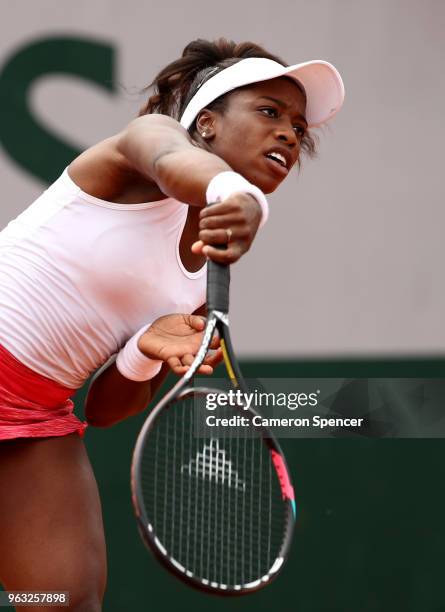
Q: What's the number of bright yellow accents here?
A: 1